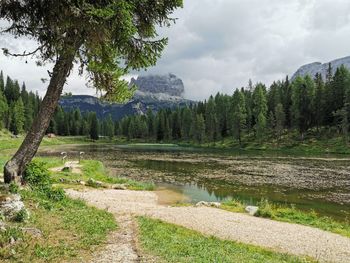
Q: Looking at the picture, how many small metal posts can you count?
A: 2